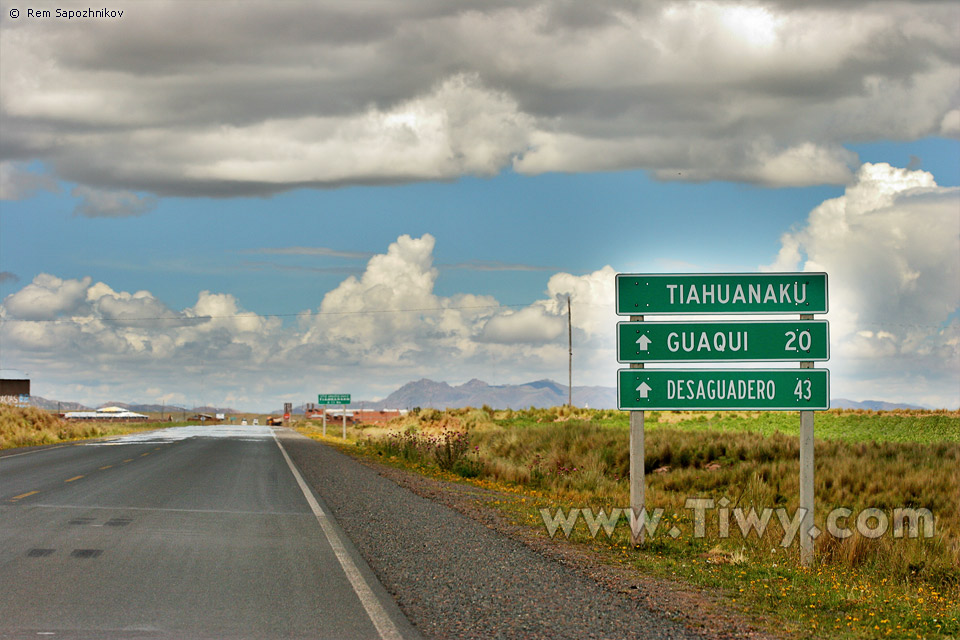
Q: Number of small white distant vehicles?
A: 2